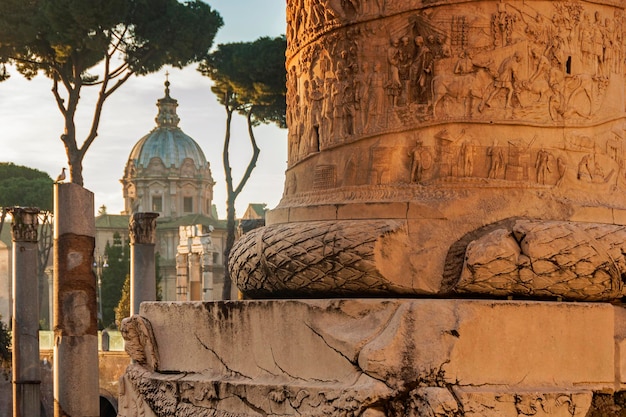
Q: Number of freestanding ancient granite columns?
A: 3